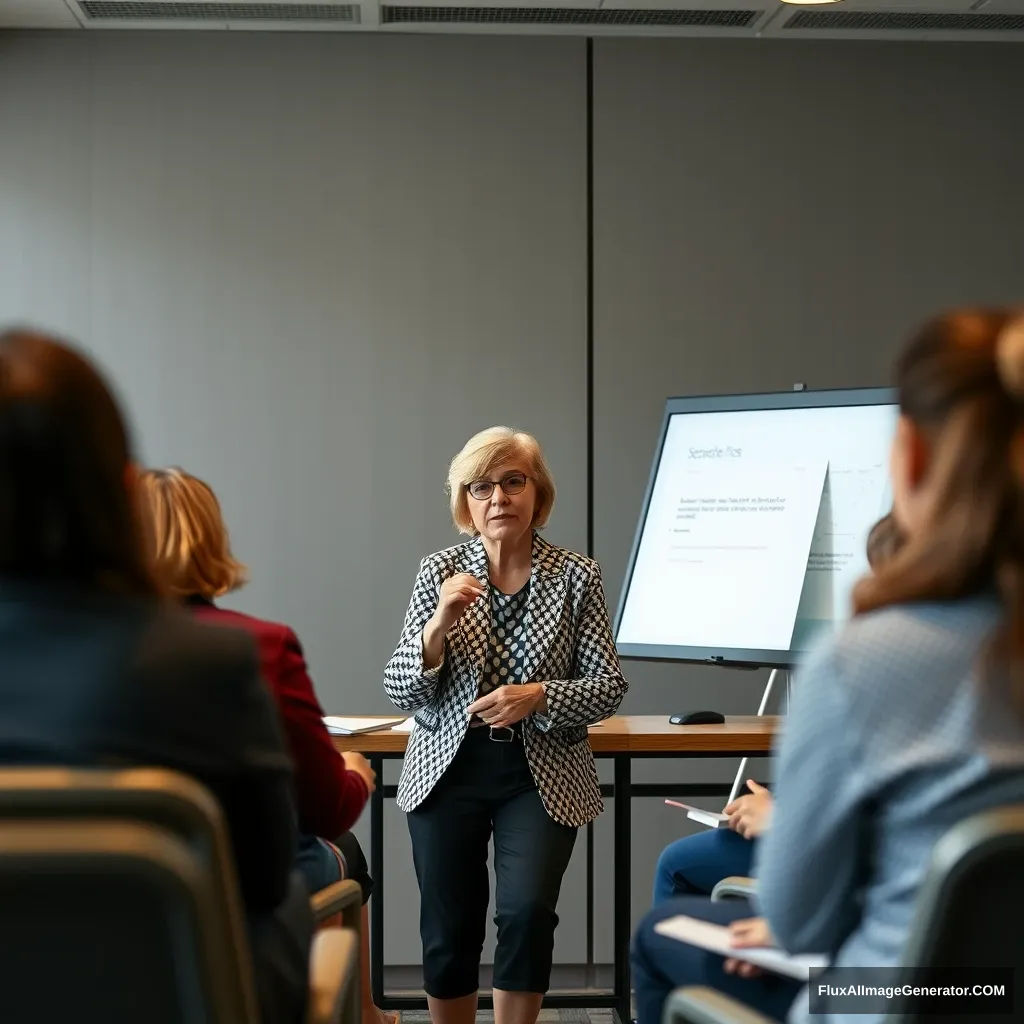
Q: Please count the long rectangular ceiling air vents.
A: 3